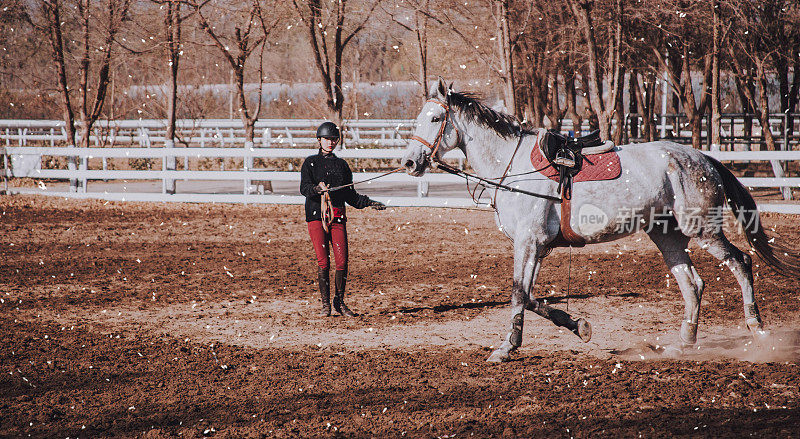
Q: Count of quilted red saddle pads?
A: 1